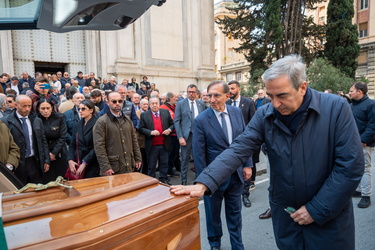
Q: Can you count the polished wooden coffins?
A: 1